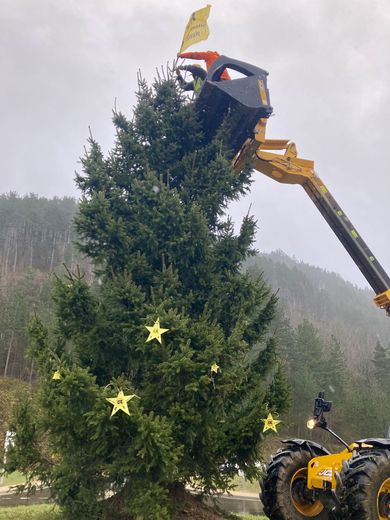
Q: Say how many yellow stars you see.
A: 5